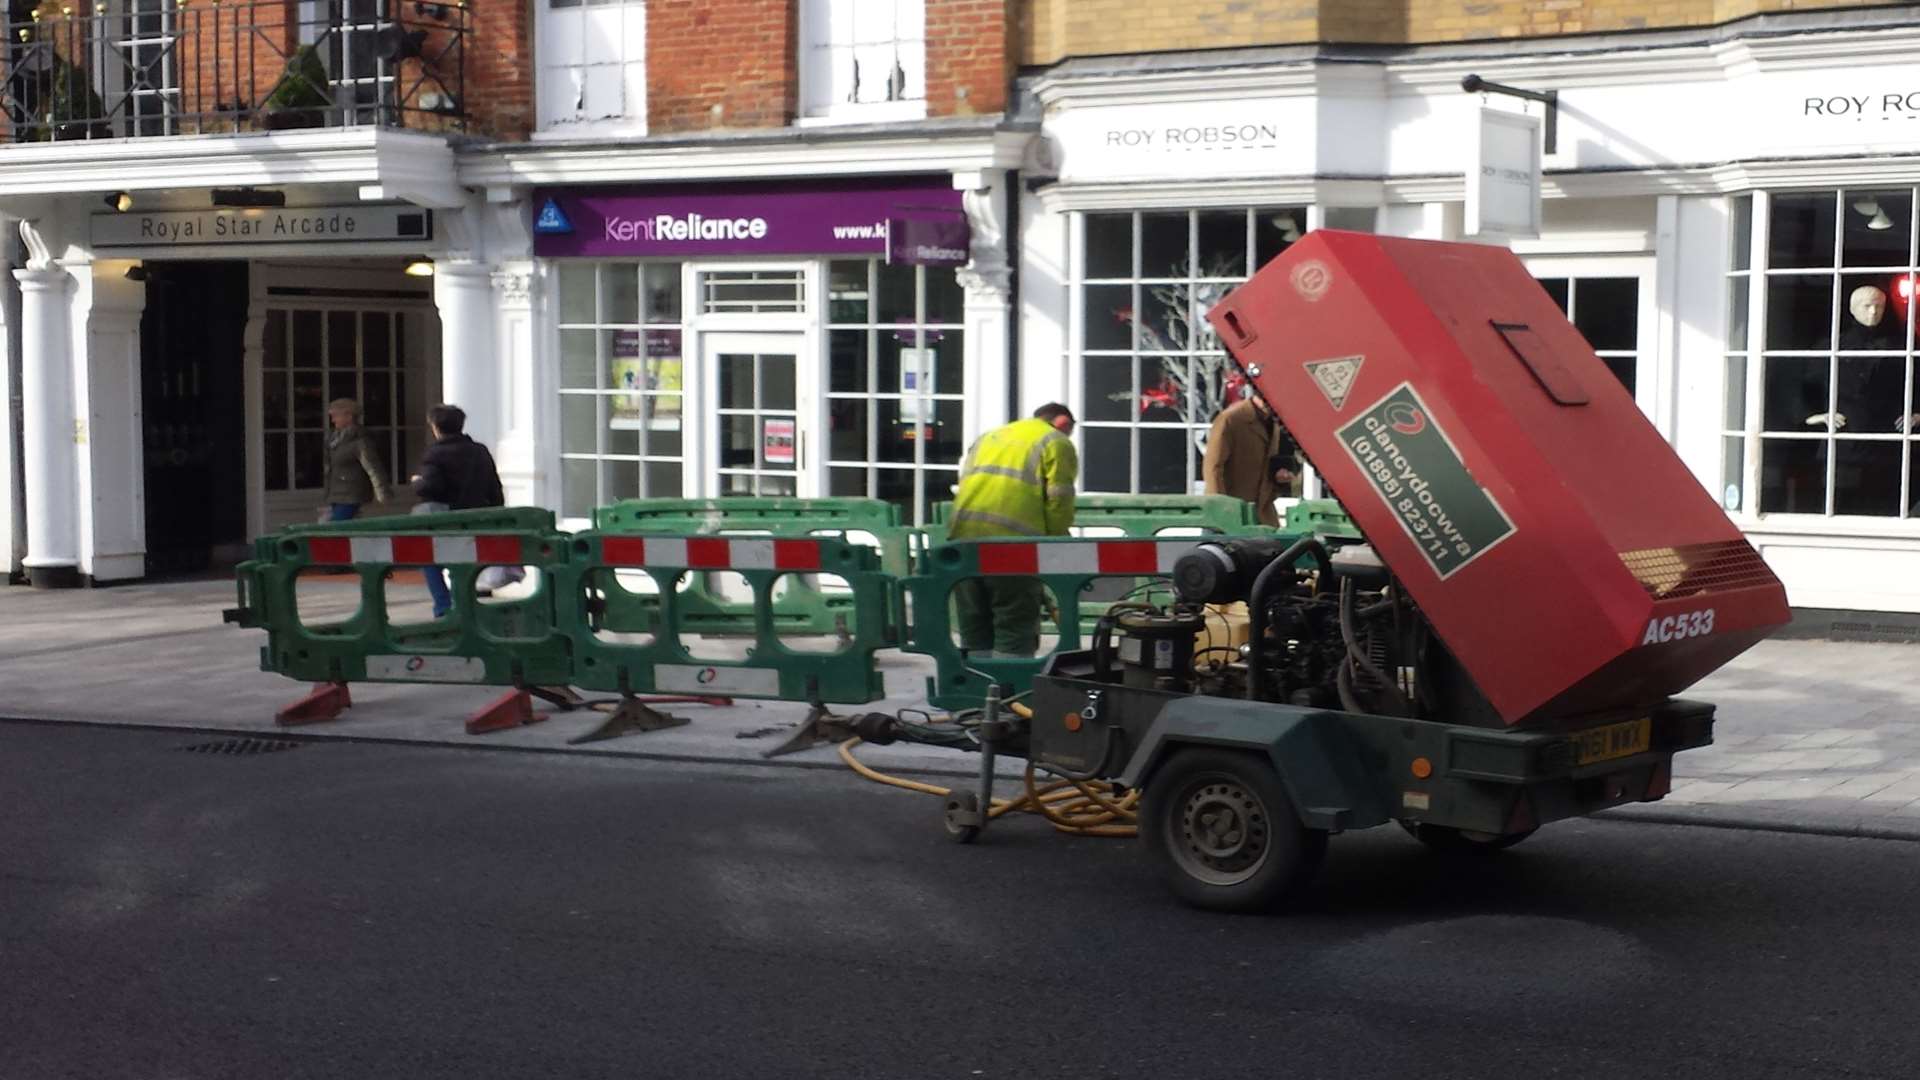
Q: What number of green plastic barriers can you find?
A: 7